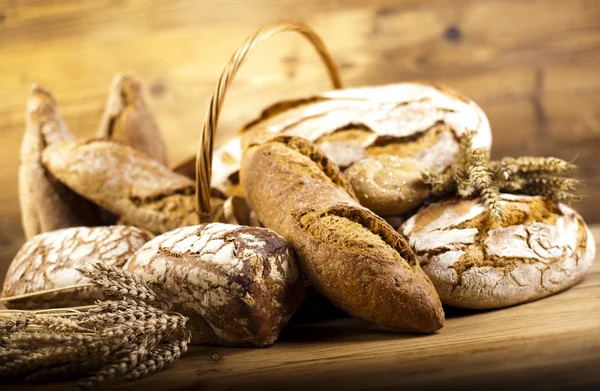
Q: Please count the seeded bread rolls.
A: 1